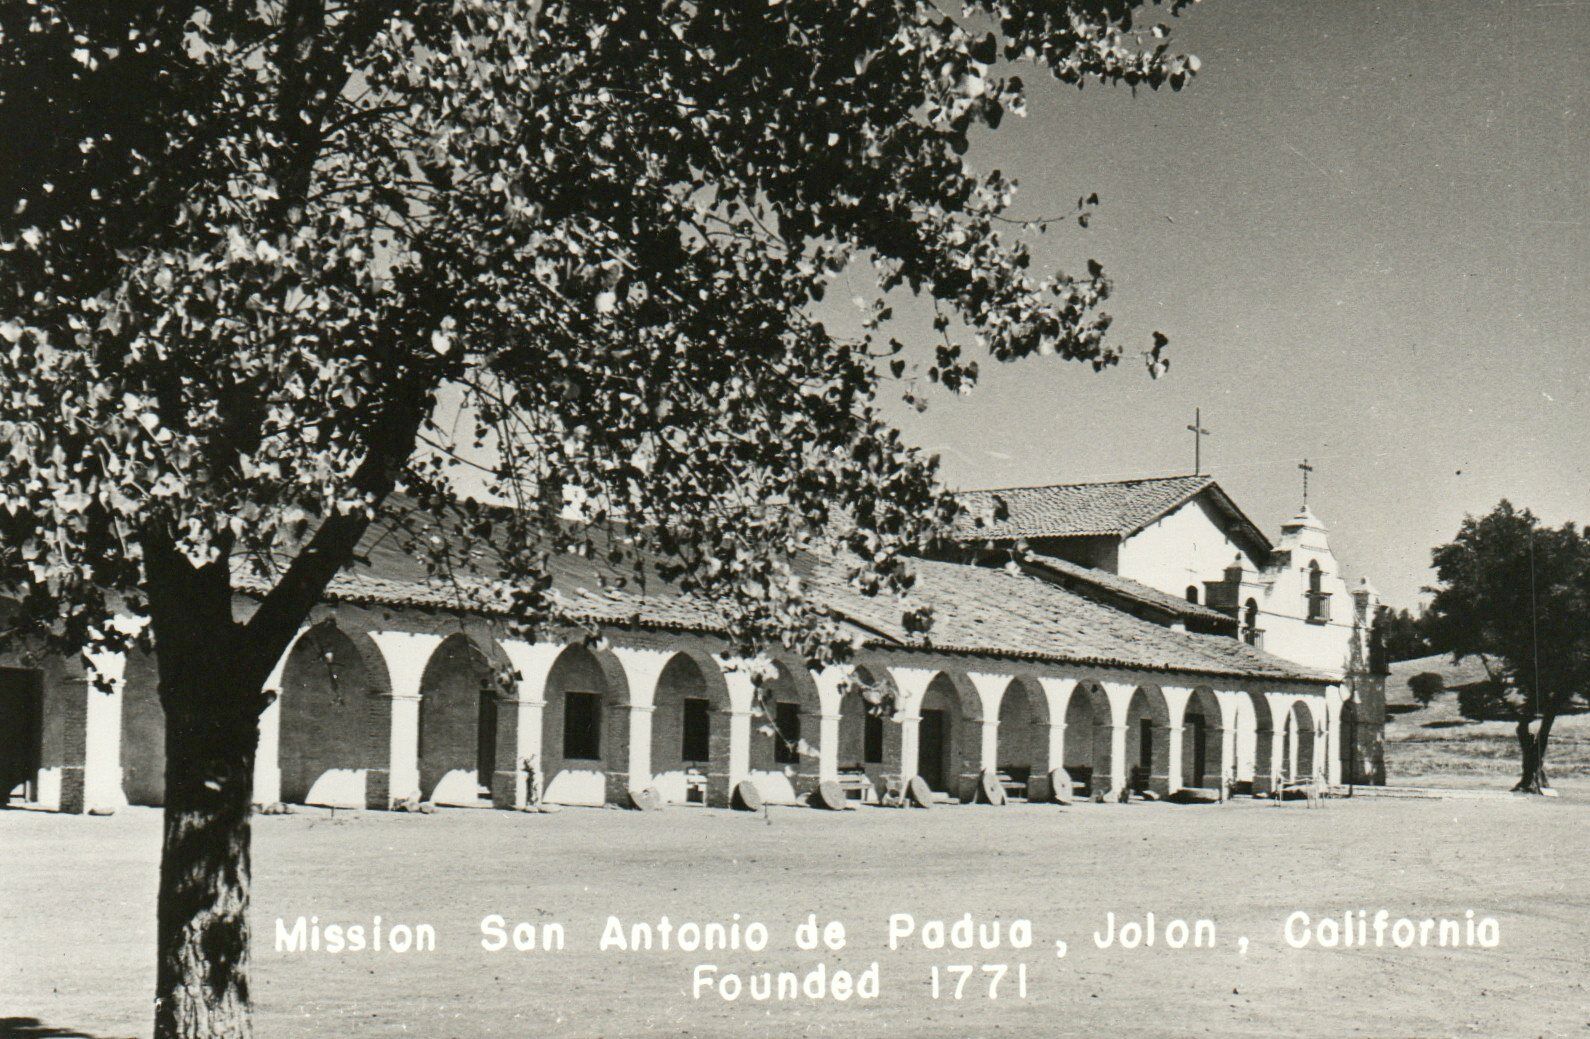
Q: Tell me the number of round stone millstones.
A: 6